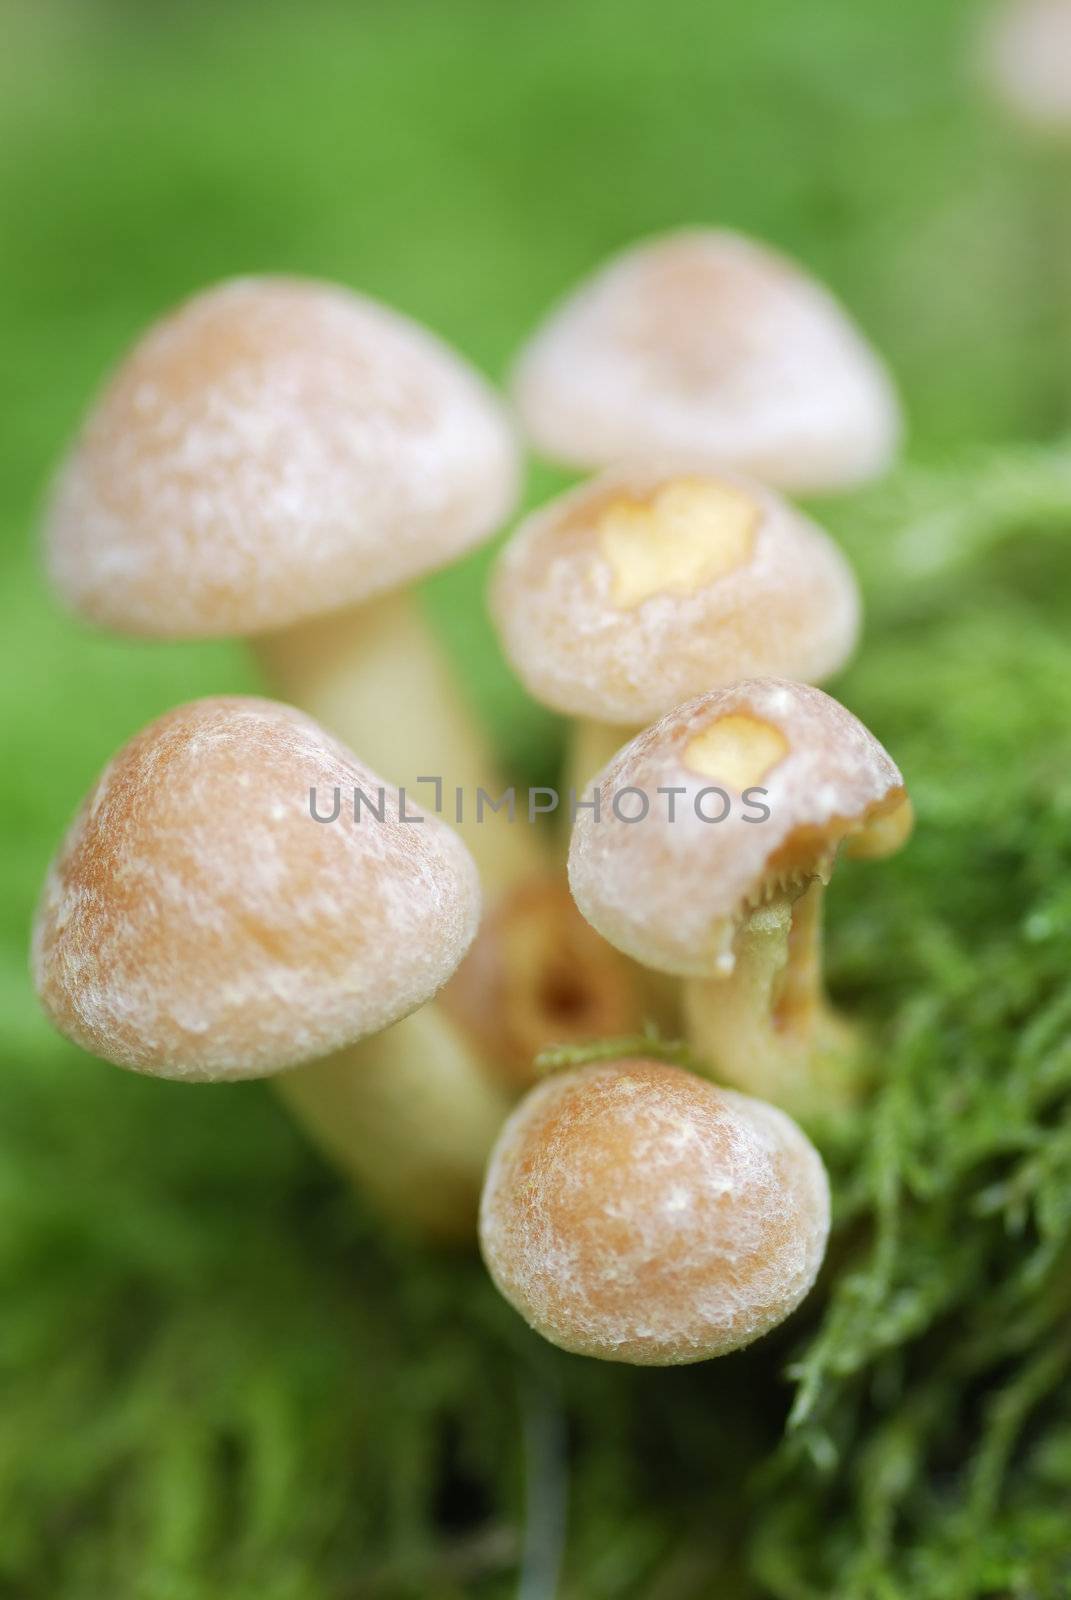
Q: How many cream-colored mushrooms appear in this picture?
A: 6